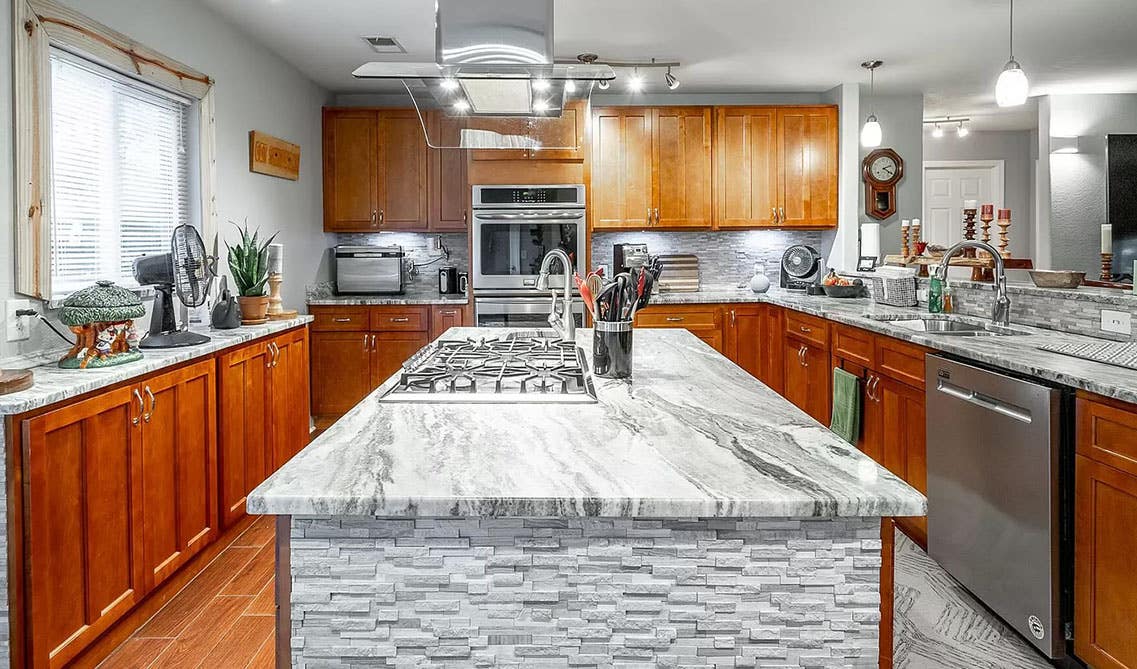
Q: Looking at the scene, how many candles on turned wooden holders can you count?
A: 7